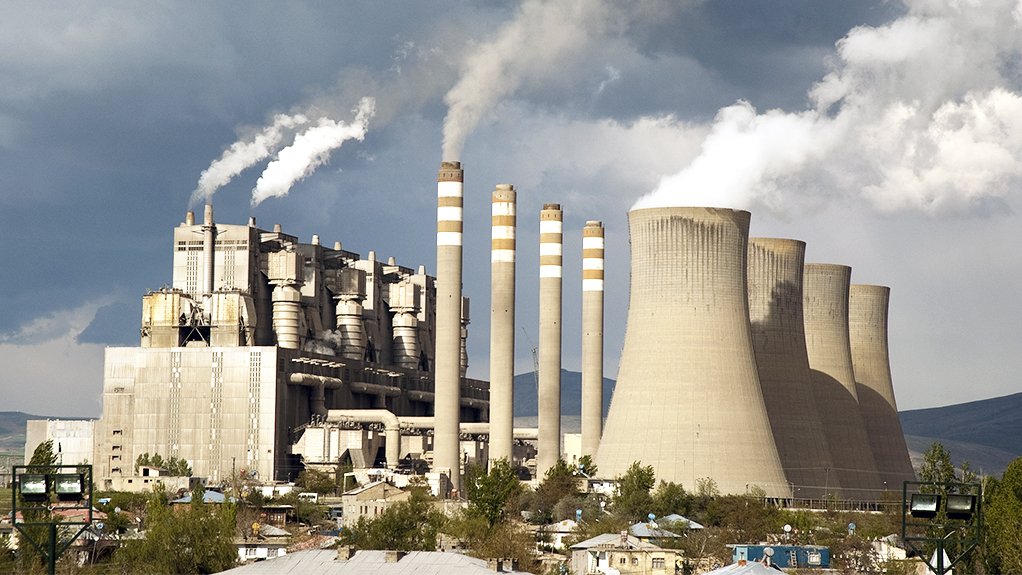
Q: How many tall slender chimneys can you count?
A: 4